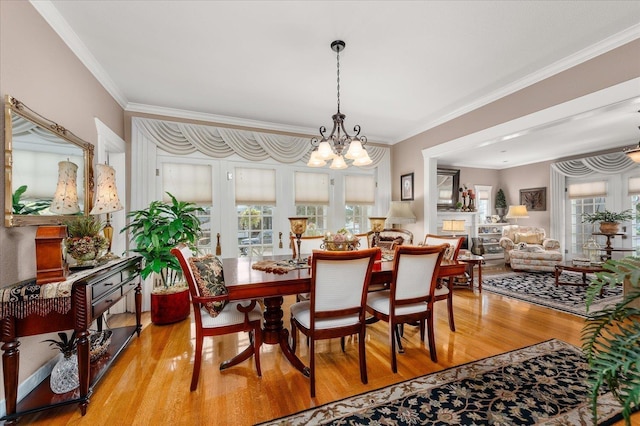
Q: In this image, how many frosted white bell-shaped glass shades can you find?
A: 5